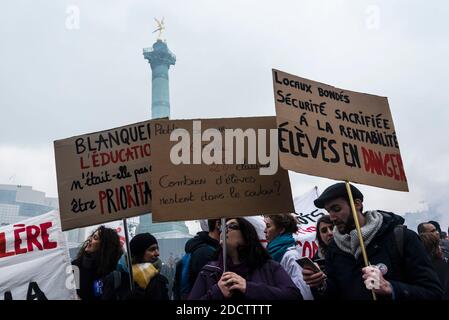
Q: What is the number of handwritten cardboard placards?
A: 3